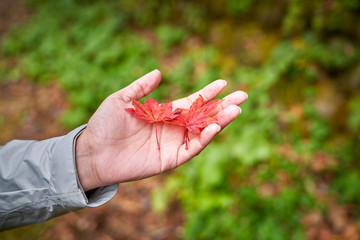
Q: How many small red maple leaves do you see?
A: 2